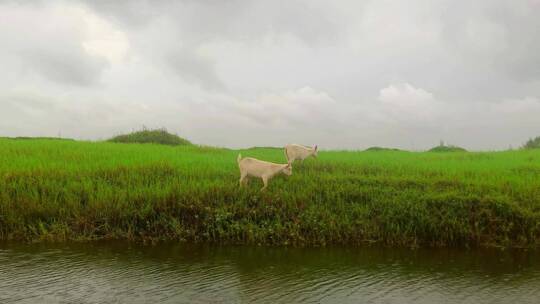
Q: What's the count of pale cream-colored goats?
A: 2